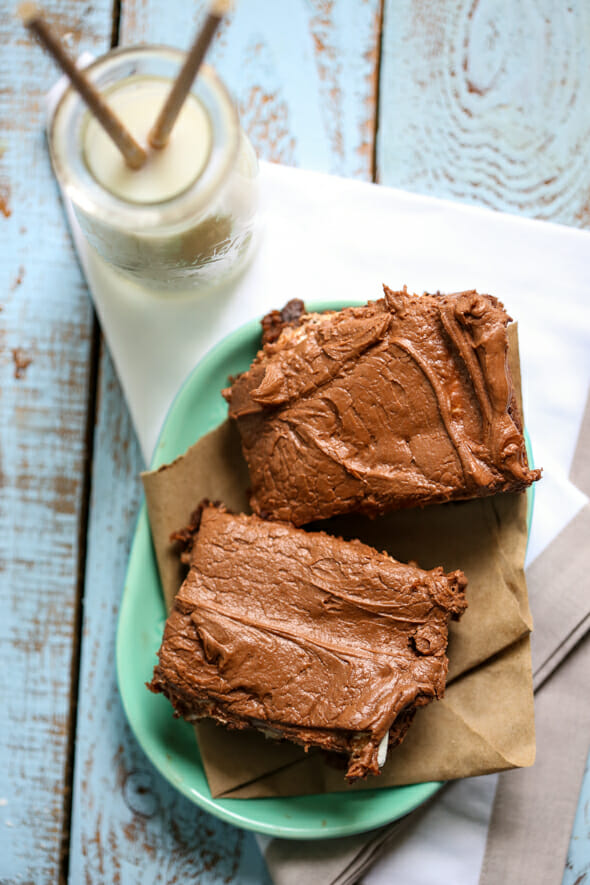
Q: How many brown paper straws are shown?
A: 2